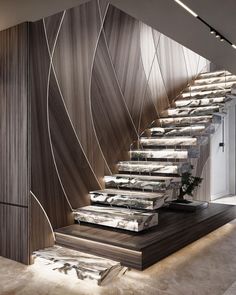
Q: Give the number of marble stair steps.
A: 15